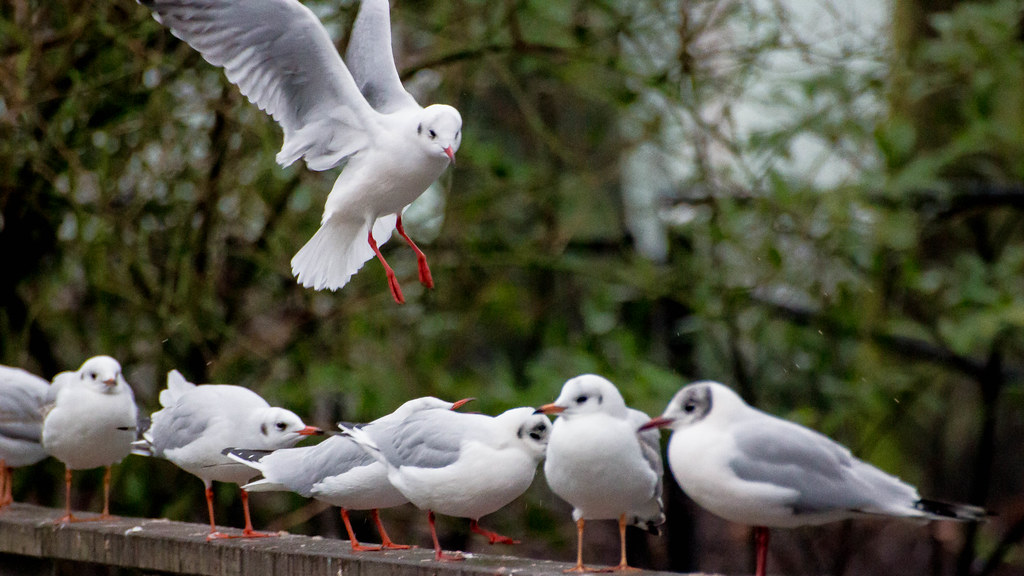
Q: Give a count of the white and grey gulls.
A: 8